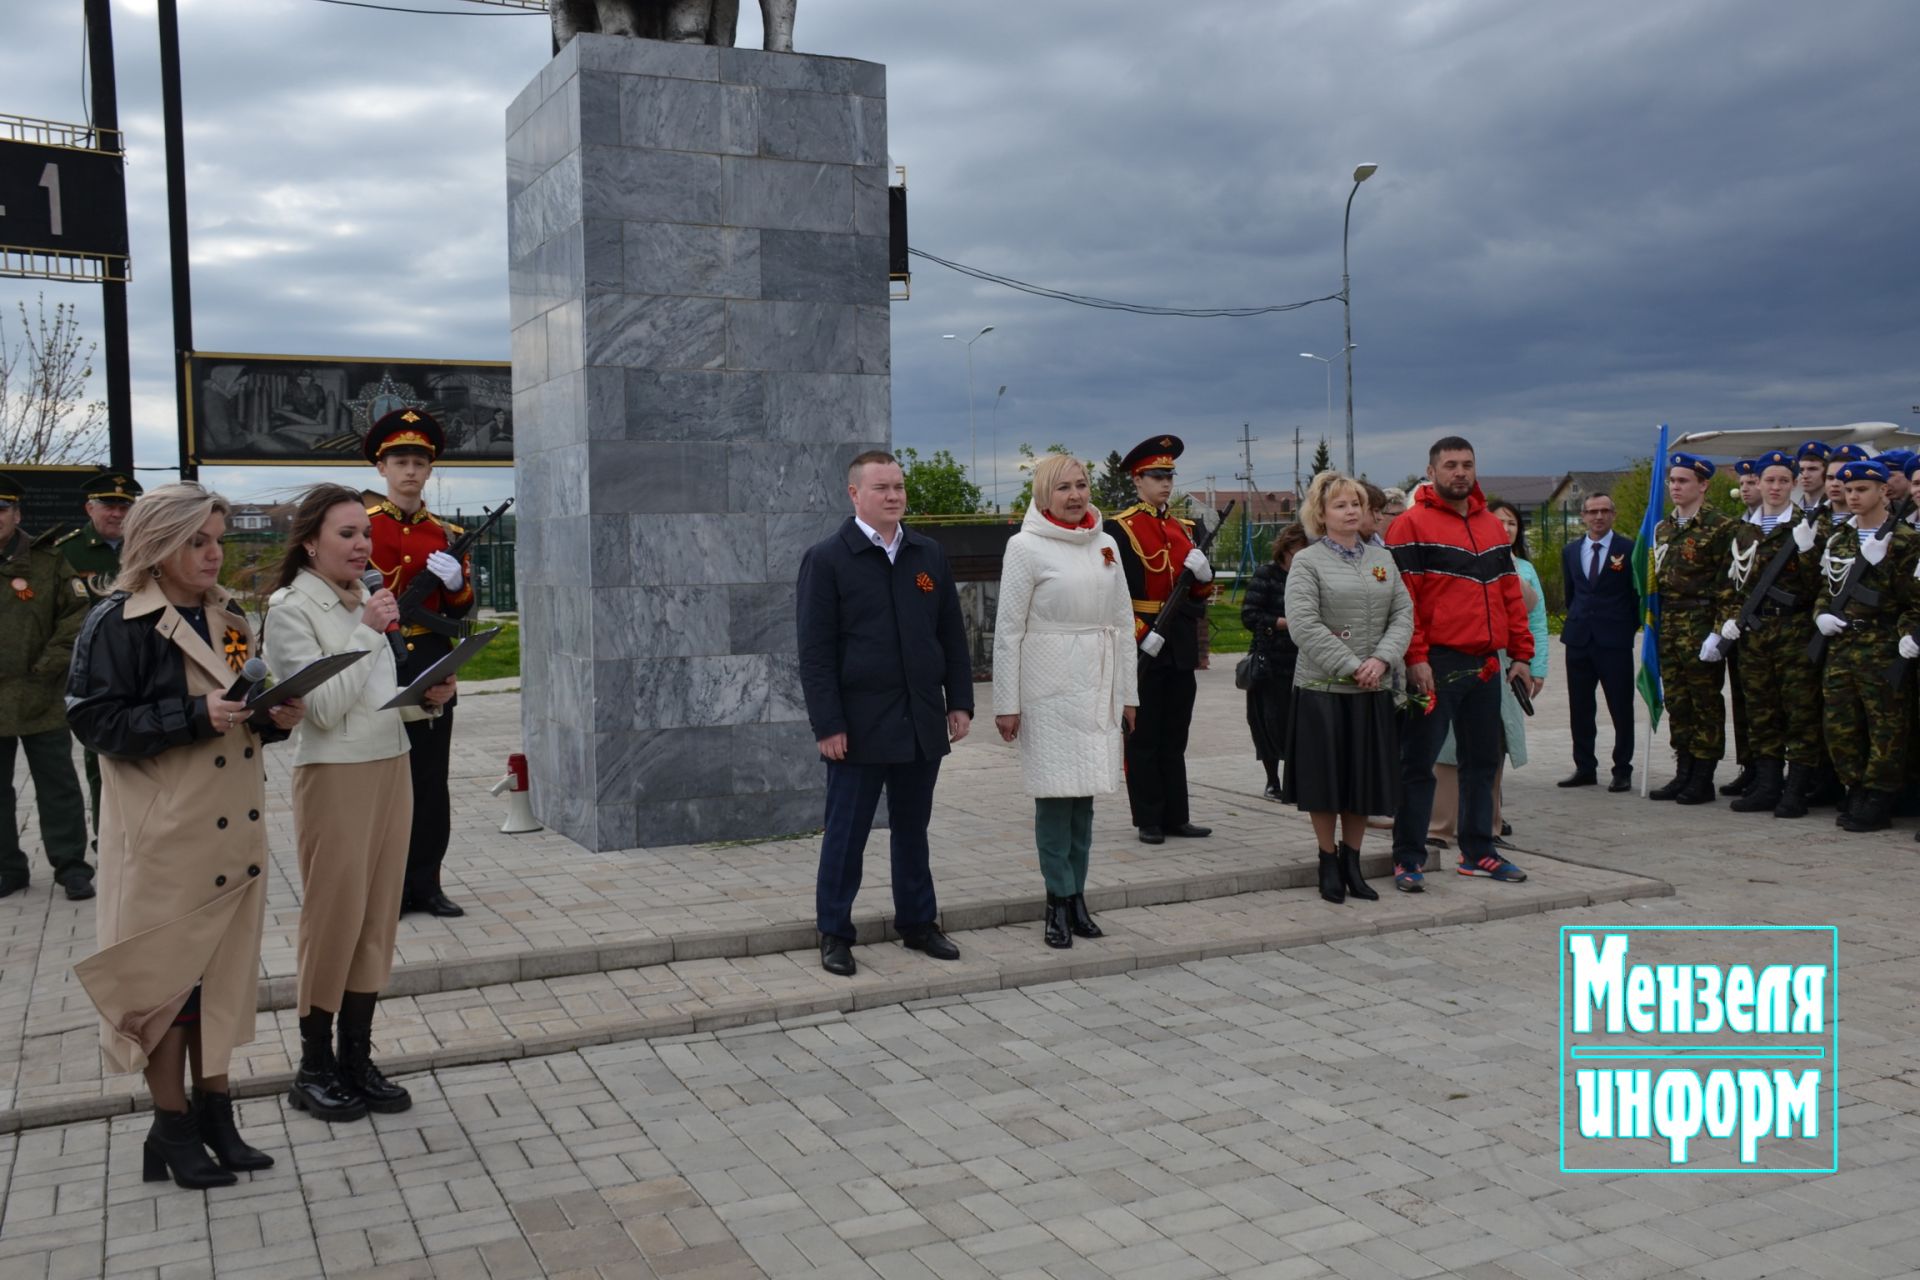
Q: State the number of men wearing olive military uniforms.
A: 2